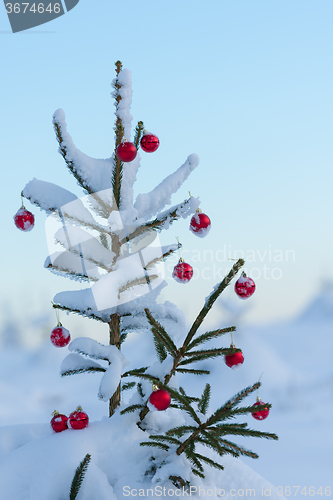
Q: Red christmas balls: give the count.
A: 12